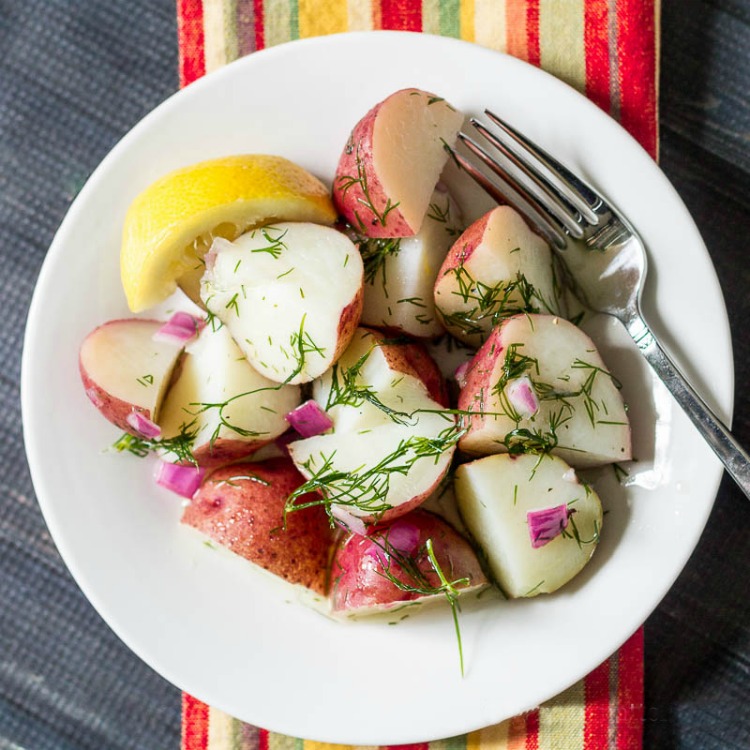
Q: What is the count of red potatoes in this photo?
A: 12